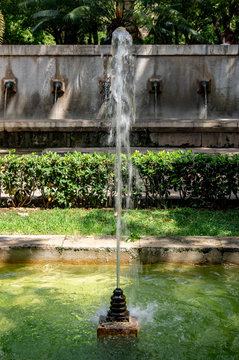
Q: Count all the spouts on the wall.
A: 5